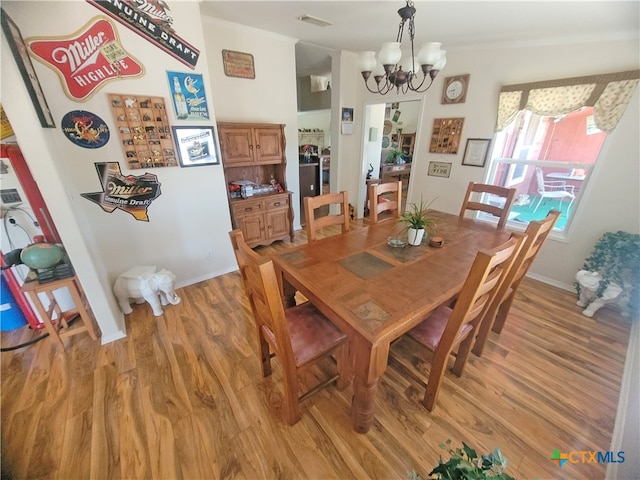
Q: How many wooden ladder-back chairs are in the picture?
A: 6